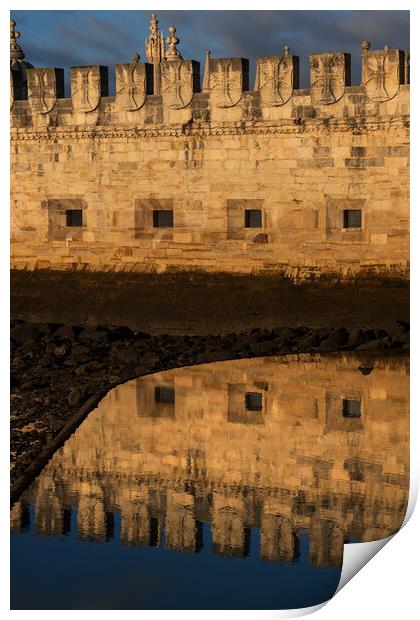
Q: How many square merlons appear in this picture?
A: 8